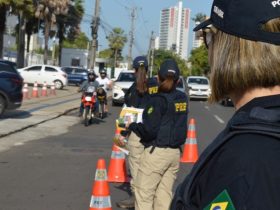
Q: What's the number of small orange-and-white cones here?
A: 4